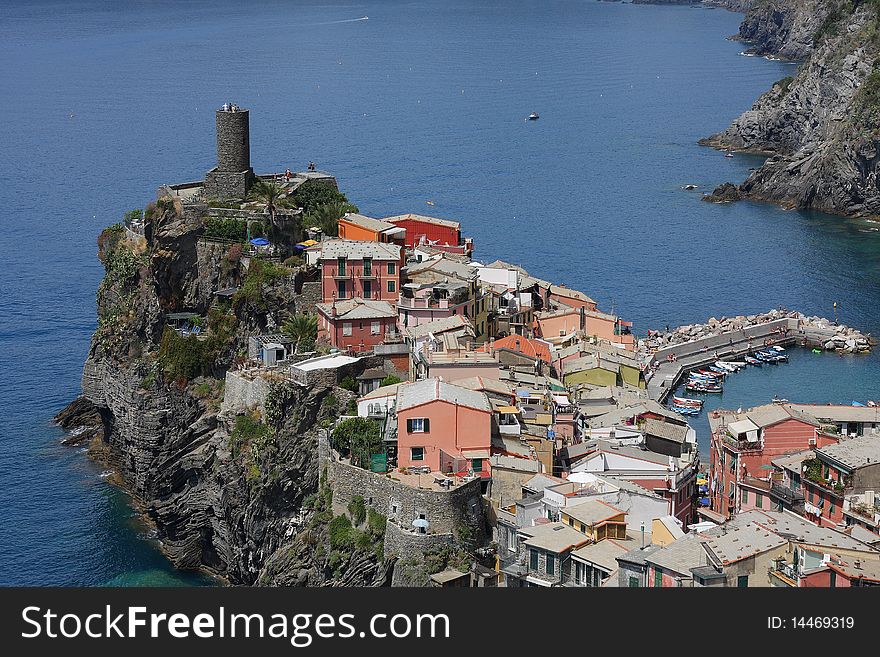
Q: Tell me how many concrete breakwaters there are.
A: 1